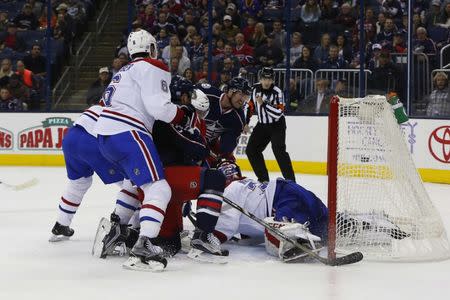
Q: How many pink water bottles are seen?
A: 0